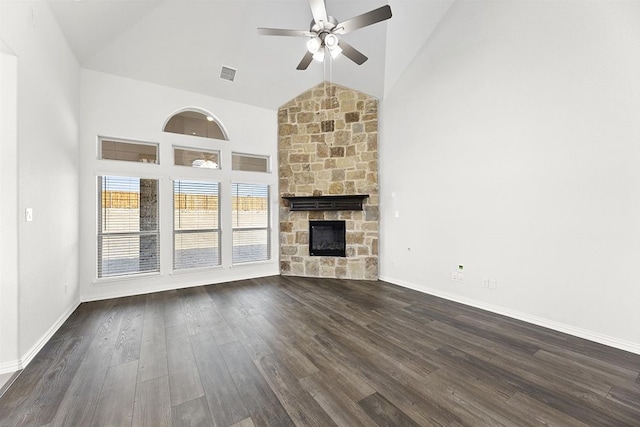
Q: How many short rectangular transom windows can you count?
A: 3